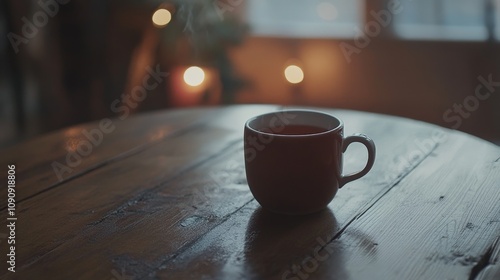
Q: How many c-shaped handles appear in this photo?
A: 1